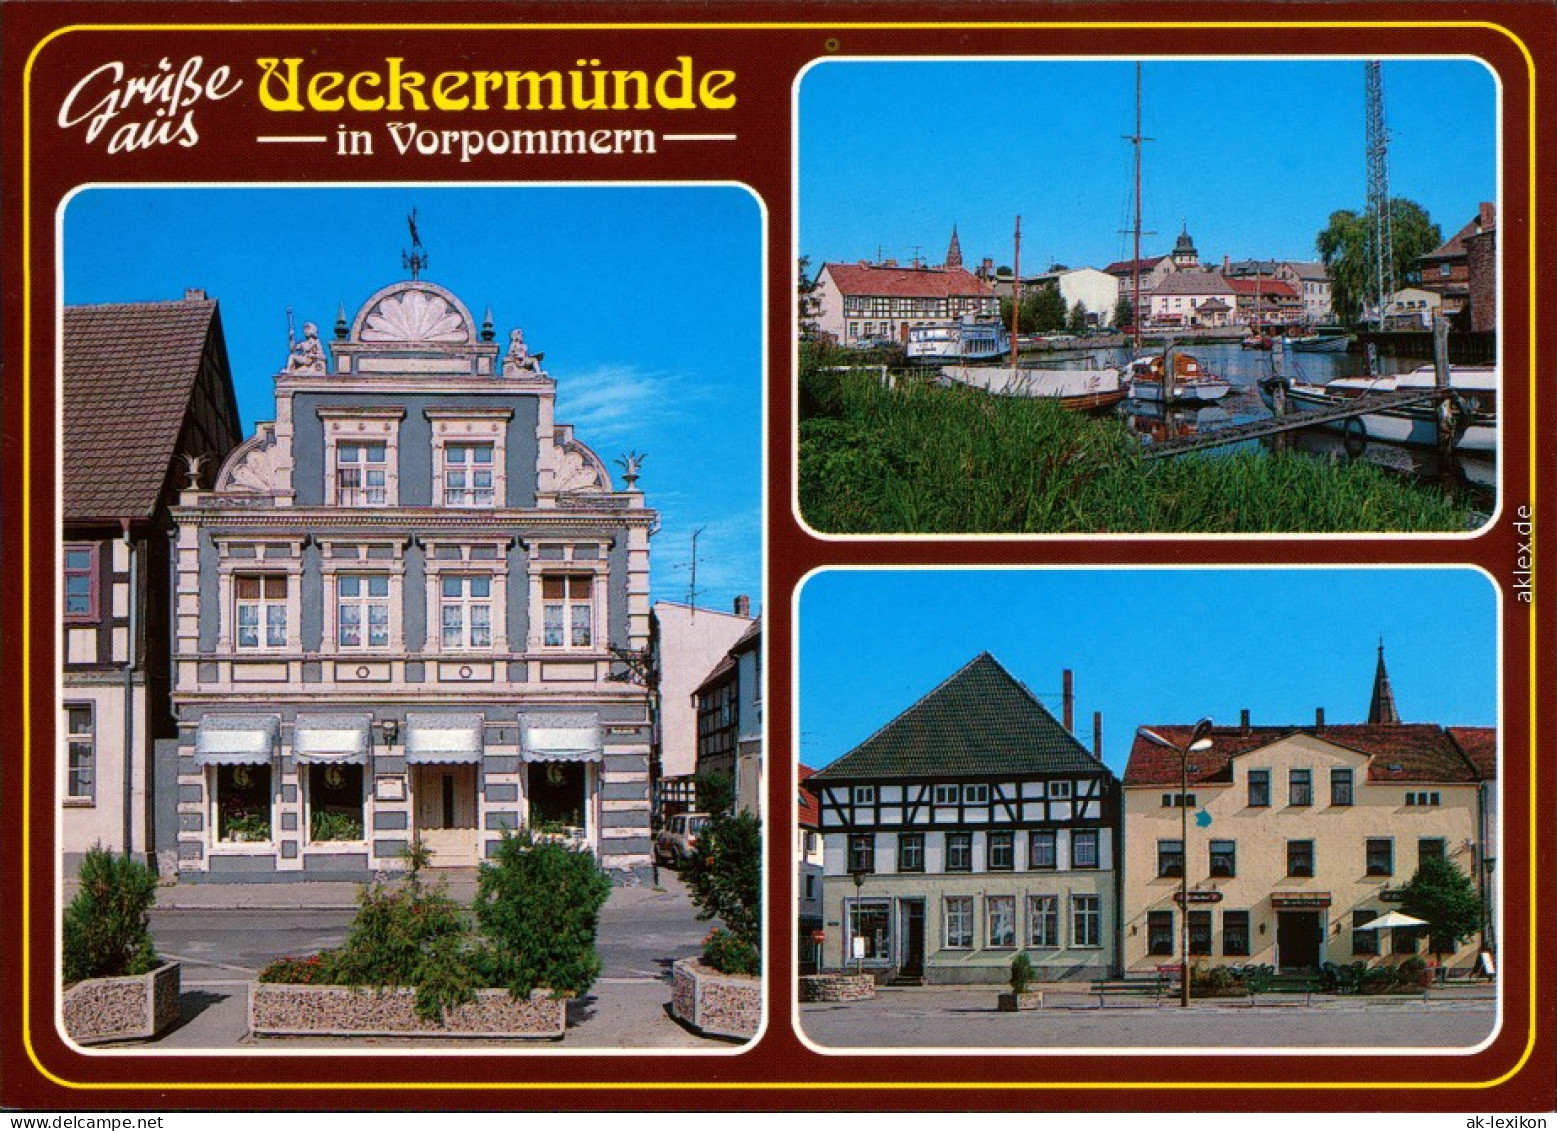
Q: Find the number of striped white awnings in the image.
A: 4